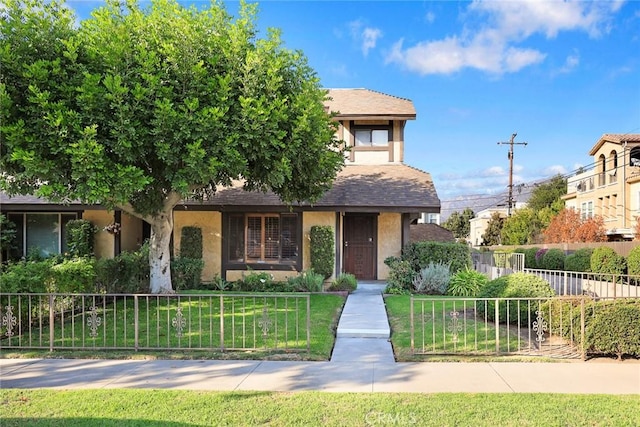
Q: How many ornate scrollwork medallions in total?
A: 6